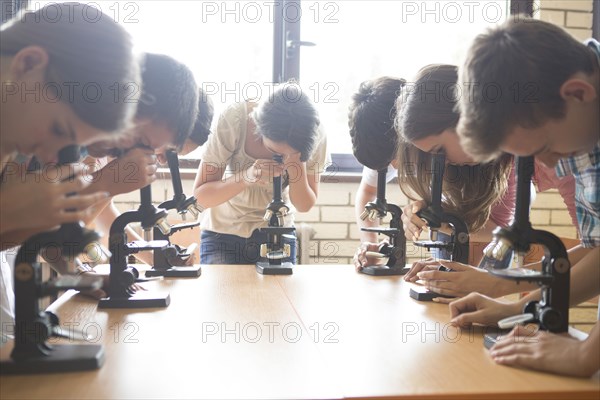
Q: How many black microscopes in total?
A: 7